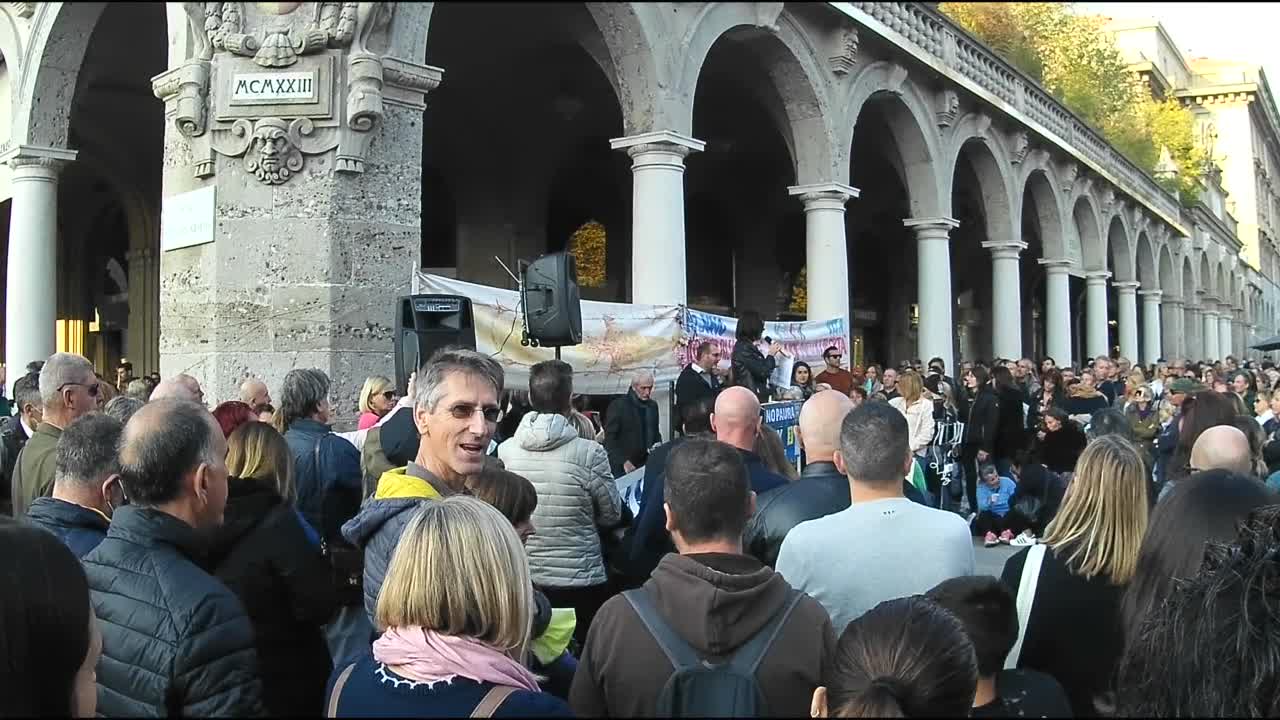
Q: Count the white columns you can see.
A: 11